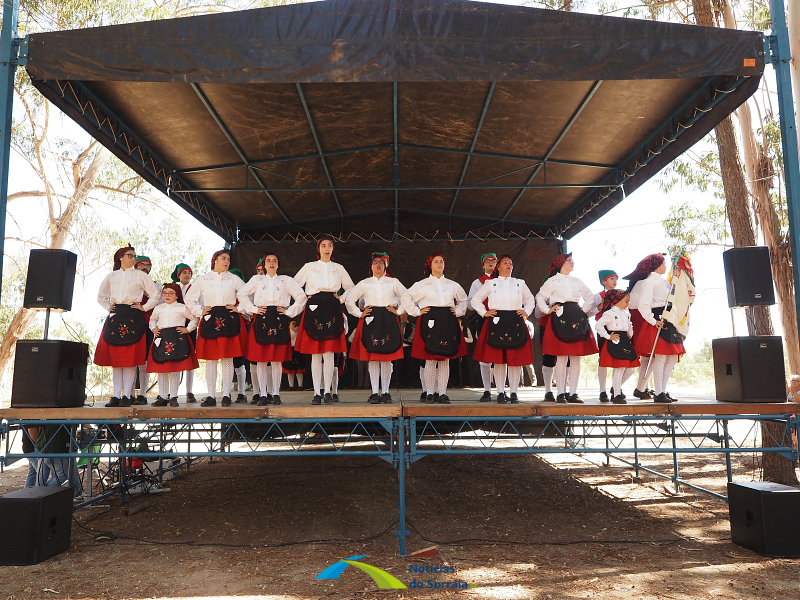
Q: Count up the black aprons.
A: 11